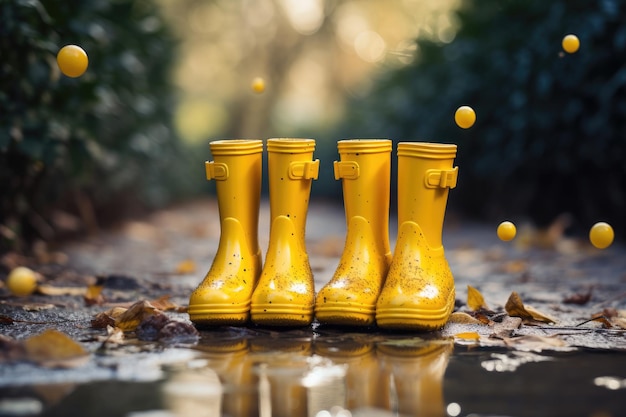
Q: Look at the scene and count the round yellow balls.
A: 7